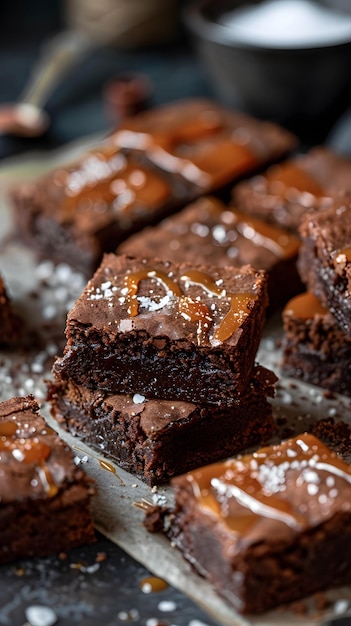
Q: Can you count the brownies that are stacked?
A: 2